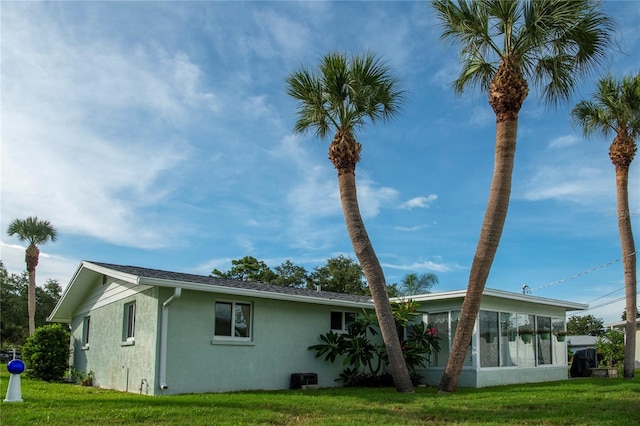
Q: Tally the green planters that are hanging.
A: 3